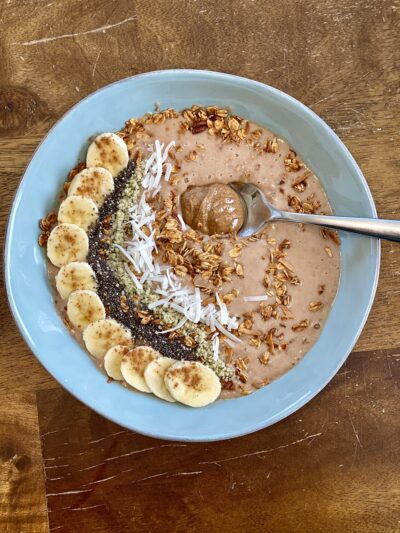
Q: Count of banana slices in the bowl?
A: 11